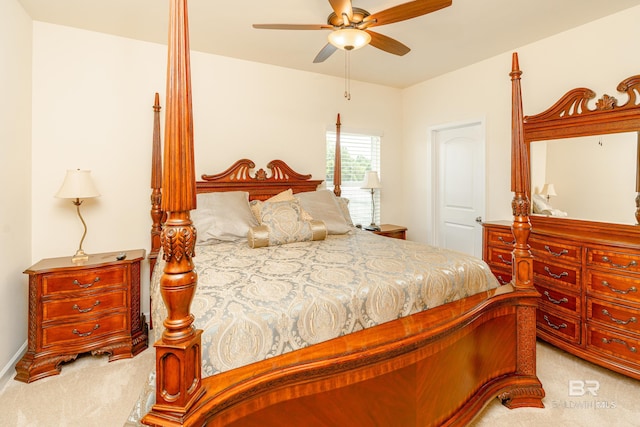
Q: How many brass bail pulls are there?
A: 14